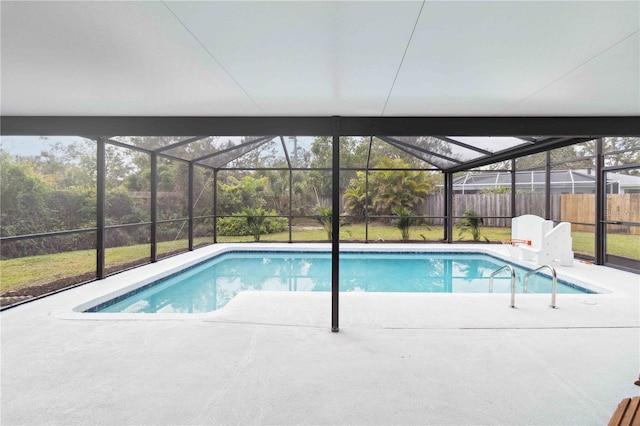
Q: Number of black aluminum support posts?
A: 11